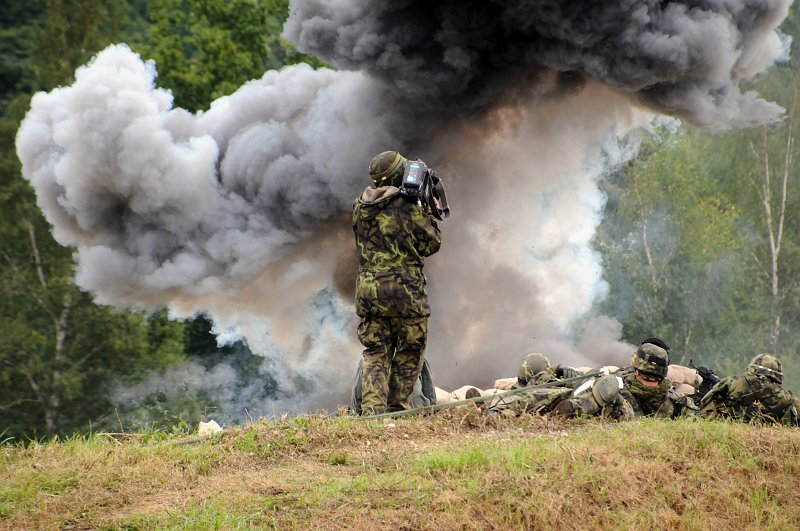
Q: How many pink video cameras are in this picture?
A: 0